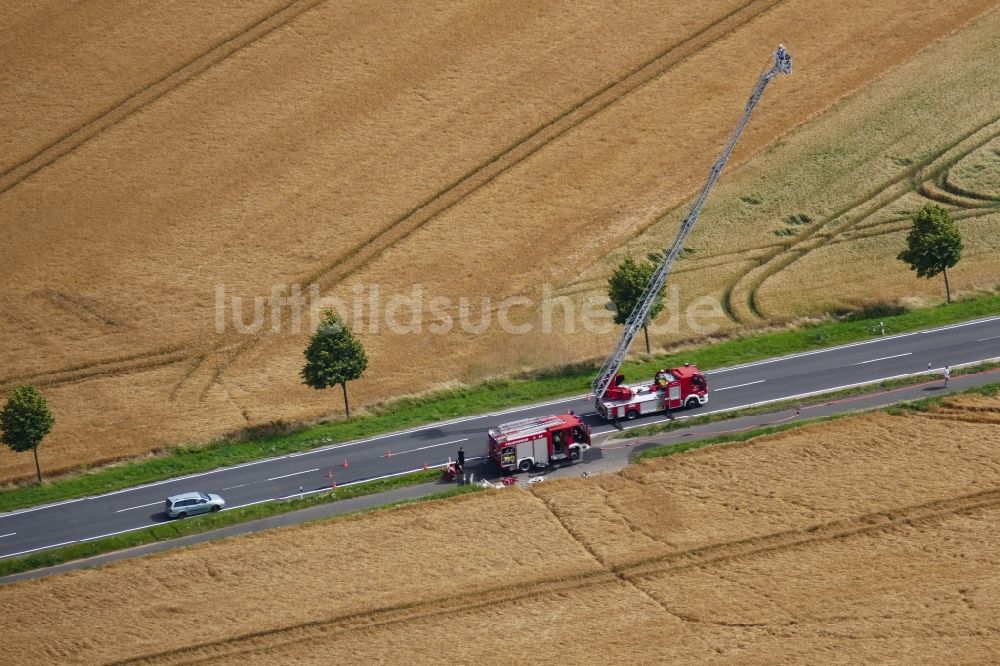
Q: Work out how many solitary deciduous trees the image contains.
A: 4